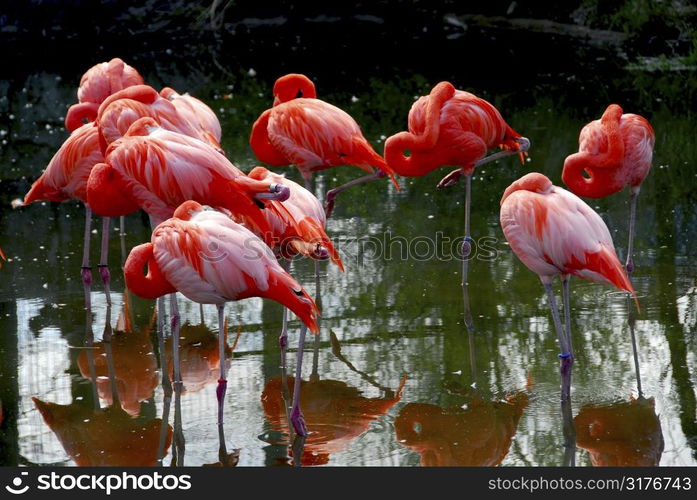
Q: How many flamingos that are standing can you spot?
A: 11